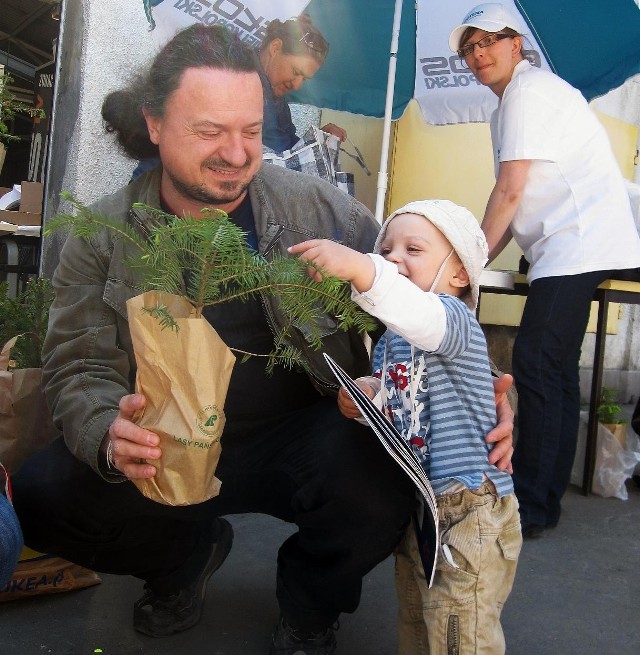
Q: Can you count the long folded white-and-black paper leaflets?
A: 1